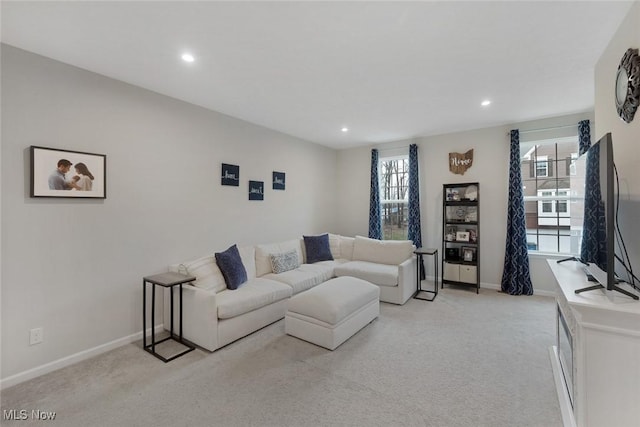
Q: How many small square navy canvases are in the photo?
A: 3